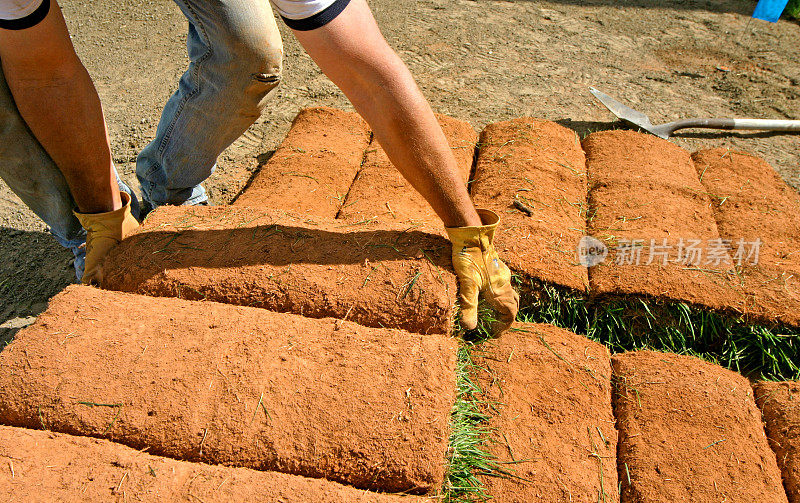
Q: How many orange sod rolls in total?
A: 11